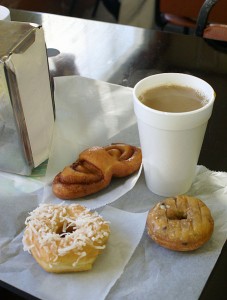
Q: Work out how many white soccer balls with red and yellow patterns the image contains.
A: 0